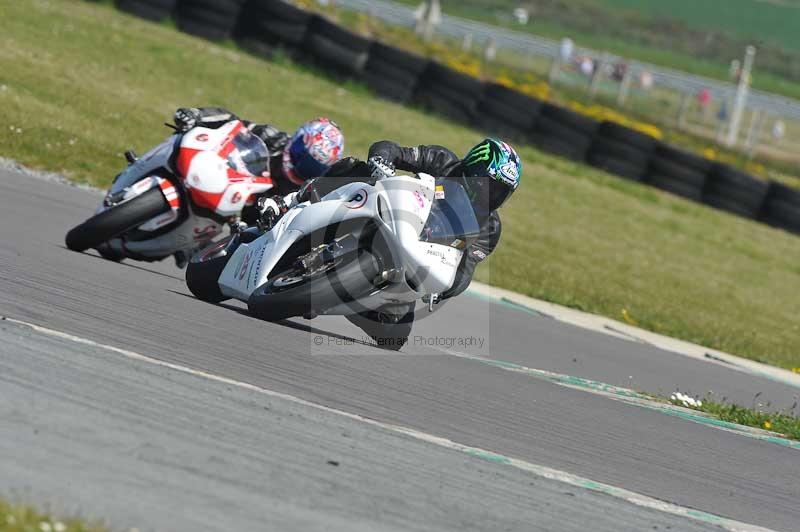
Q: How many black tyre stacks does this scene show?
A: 12